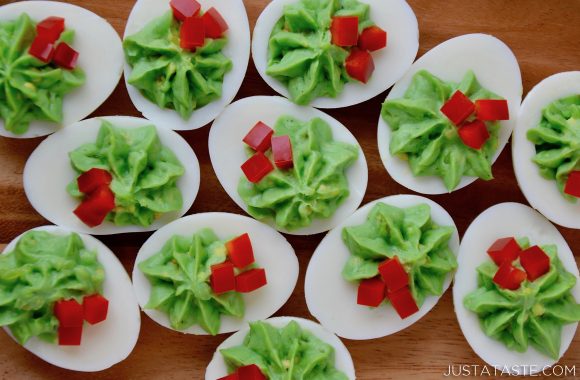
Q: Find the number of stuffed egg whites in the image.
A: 12